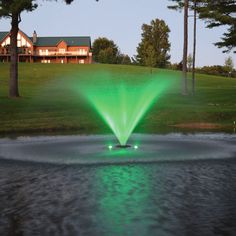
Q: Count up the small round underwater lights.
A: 2